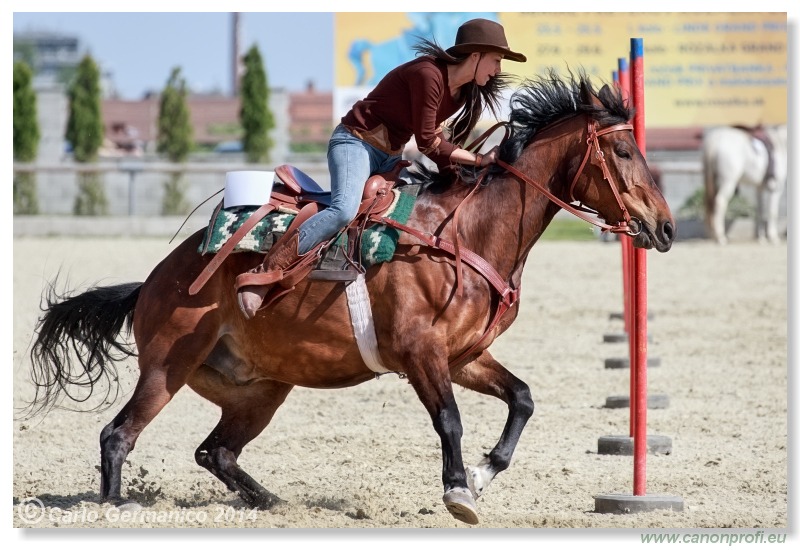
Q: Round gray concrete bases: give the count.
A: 6